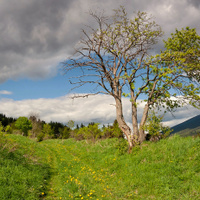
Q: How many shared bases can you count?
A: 1